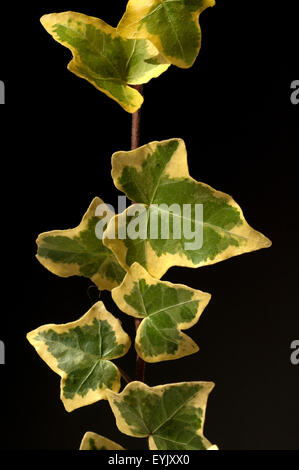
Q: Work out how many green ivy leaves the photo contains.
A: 8